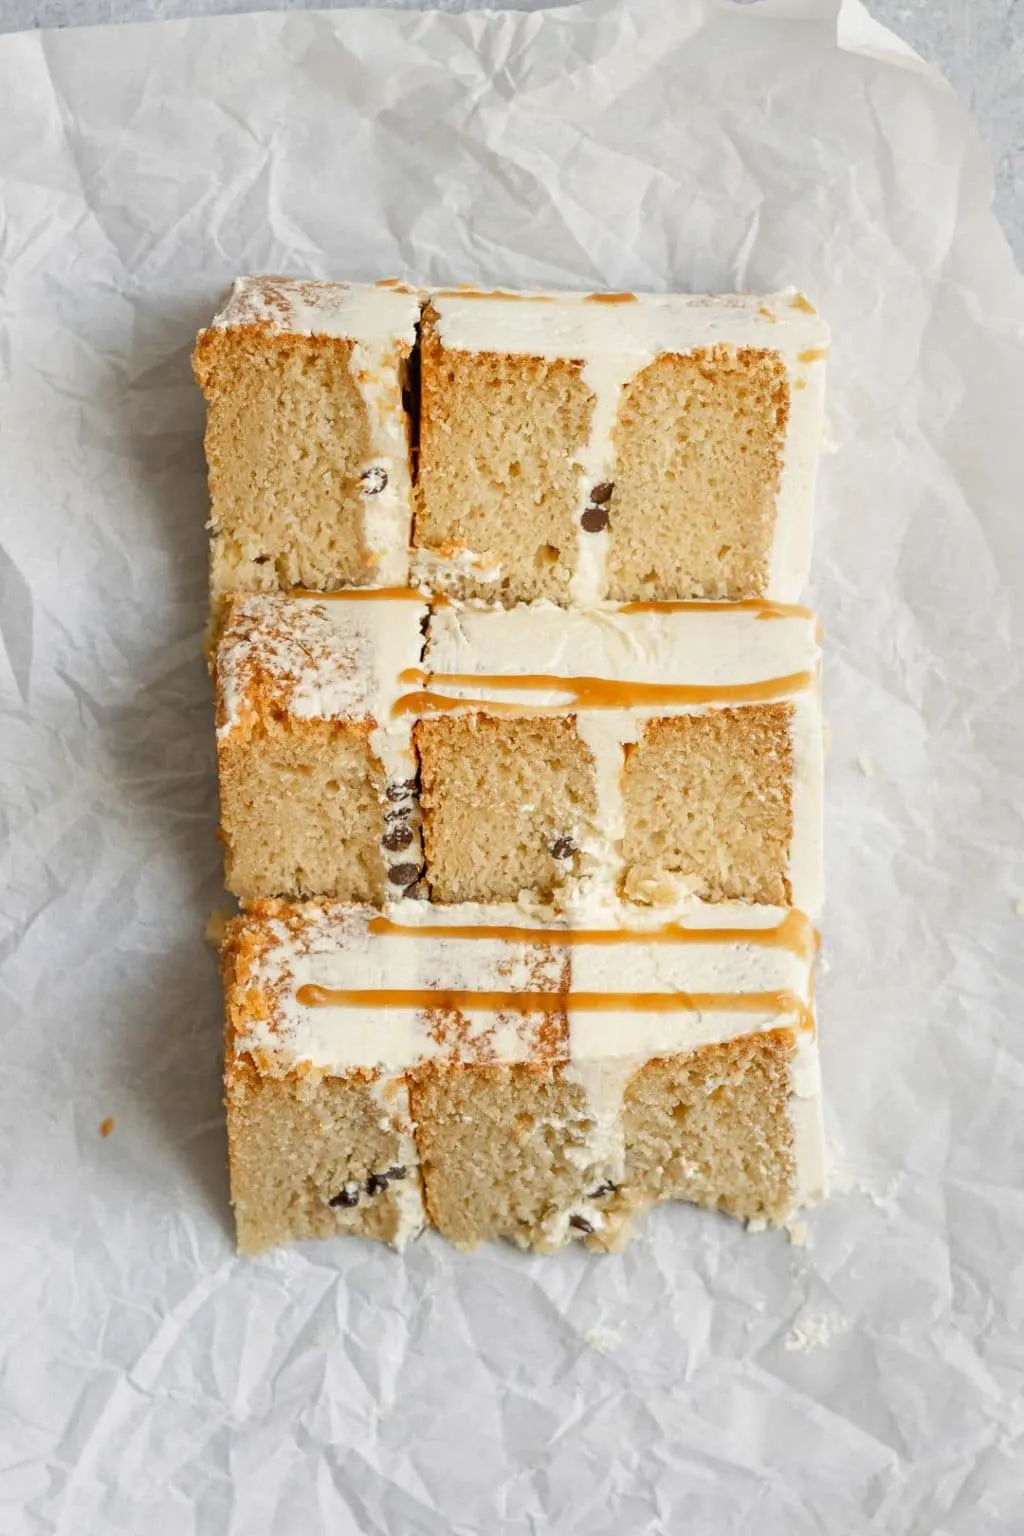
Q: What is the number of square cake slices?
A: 9